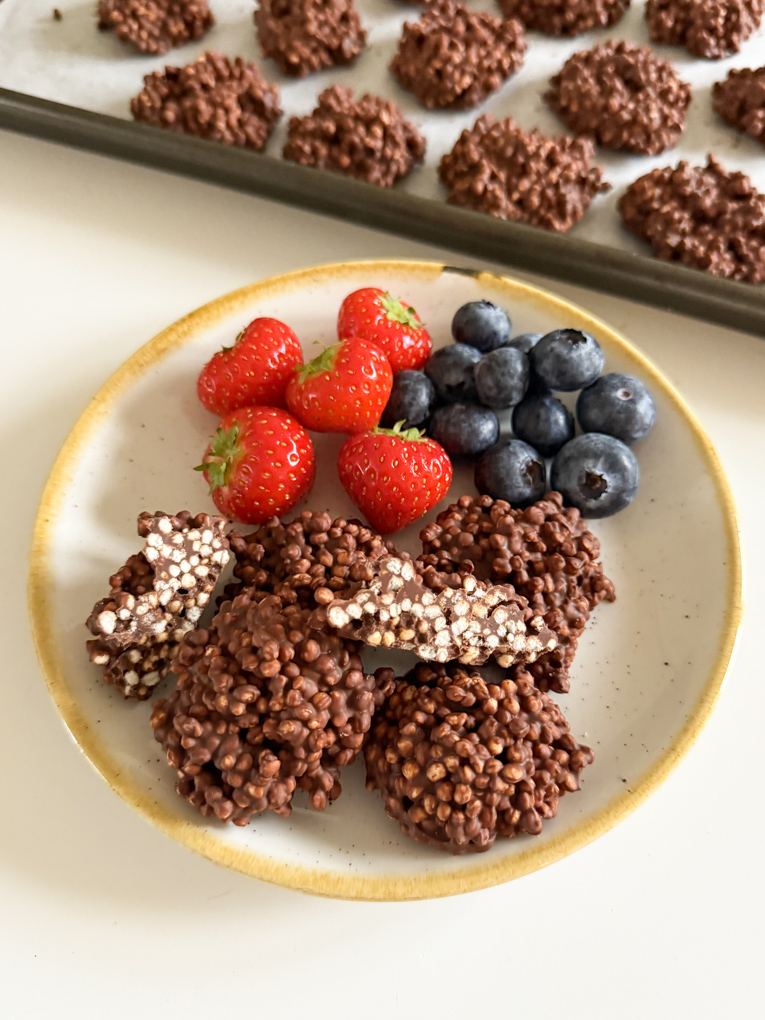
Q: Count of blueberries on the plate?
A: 11